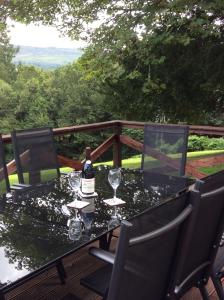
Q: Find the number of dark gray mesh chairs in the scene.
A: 5